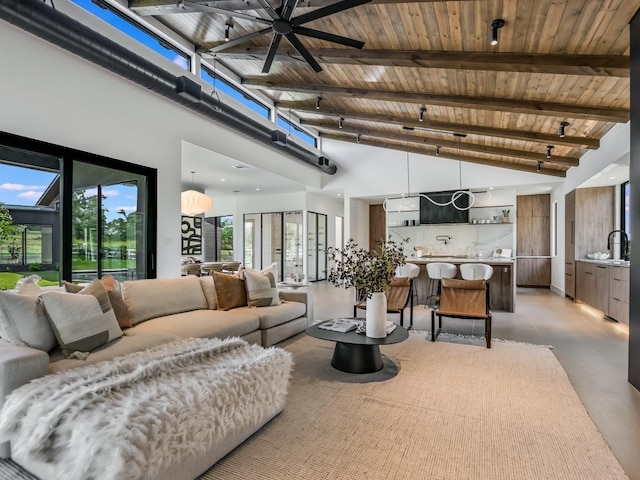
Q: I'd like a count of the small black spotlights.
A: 10